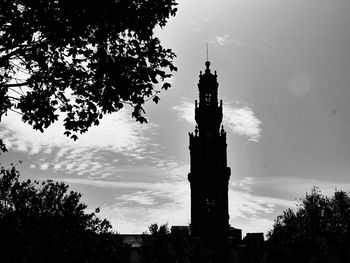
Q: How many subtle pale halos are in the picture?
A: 1